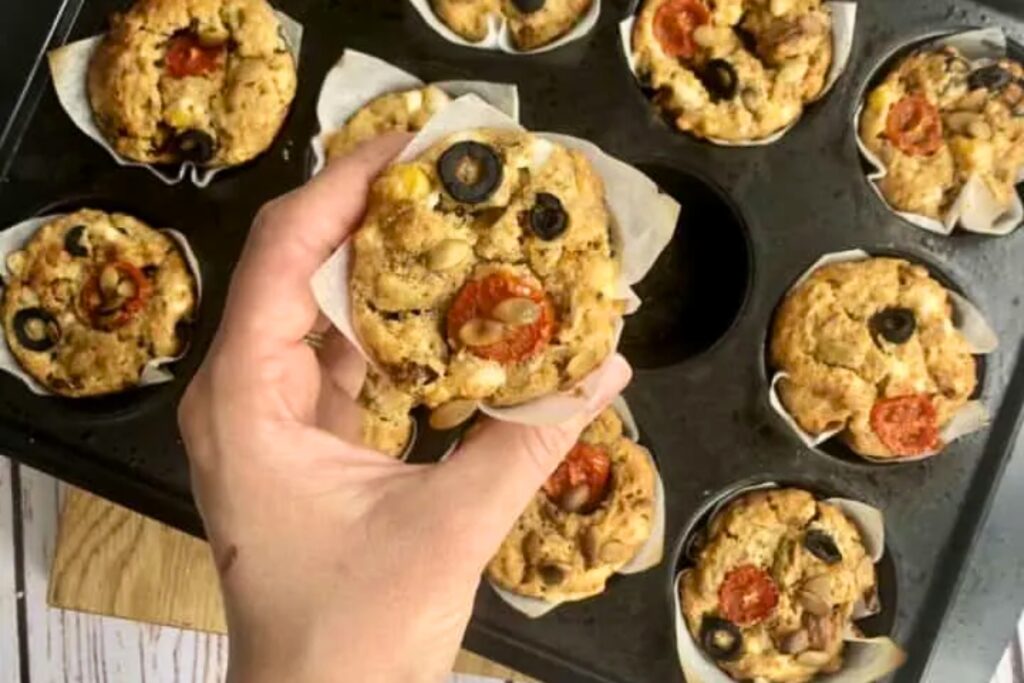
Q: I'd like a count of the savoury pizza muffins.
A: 11